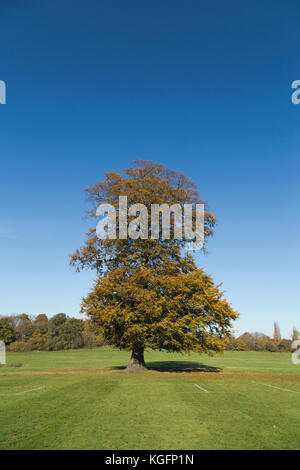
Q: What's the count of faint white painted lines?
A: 3